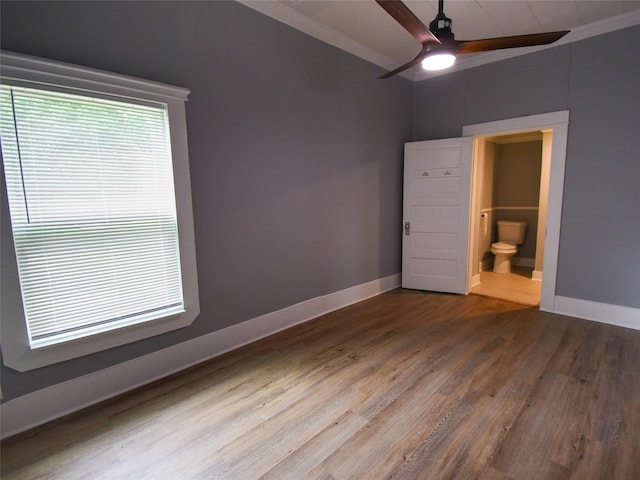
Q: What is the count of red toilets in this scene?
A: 0